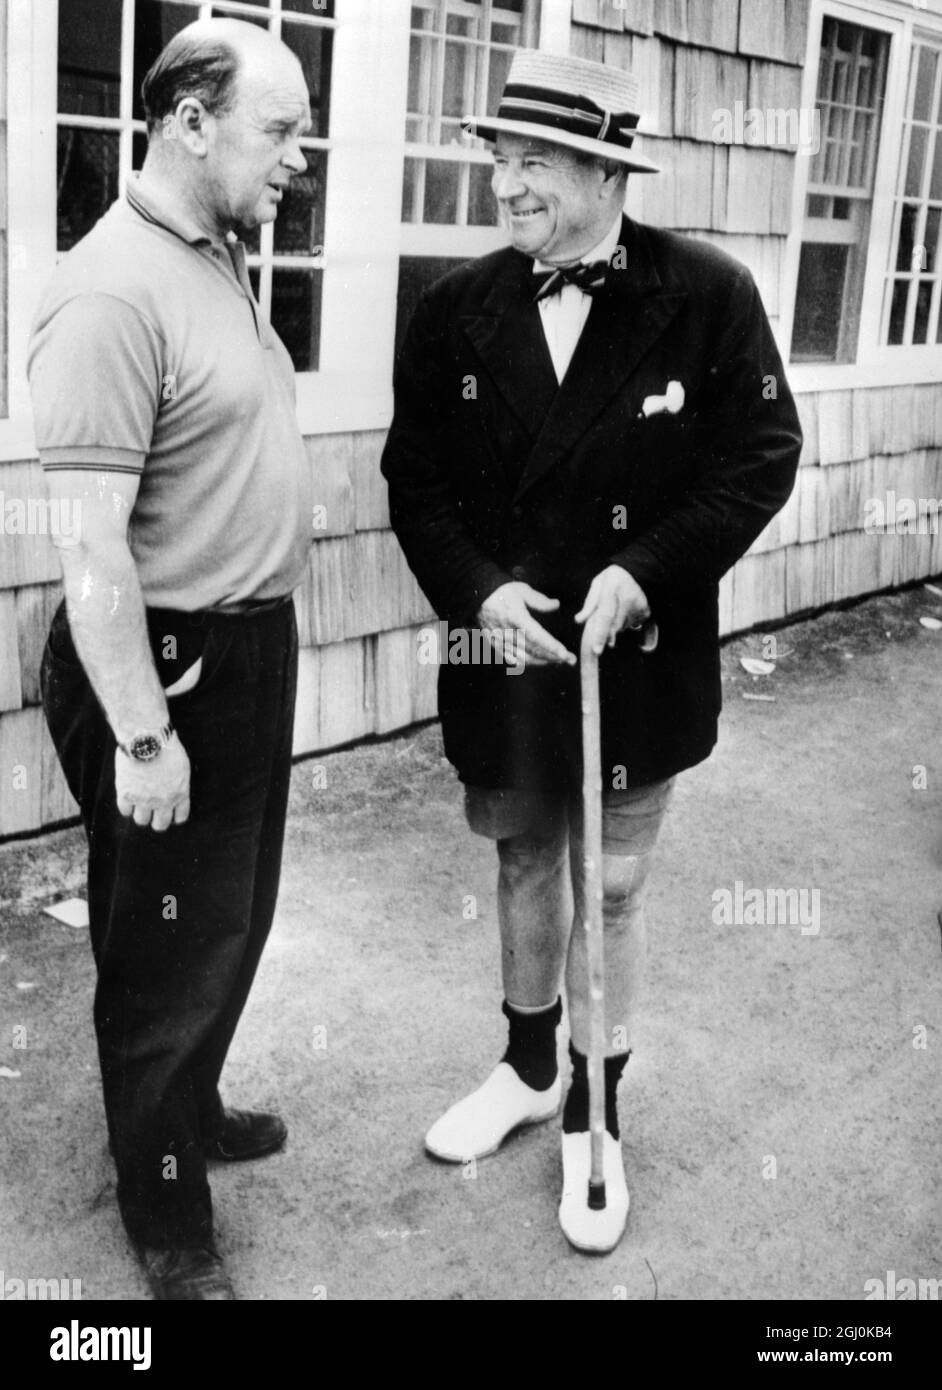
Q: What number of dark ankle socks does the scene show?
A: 2